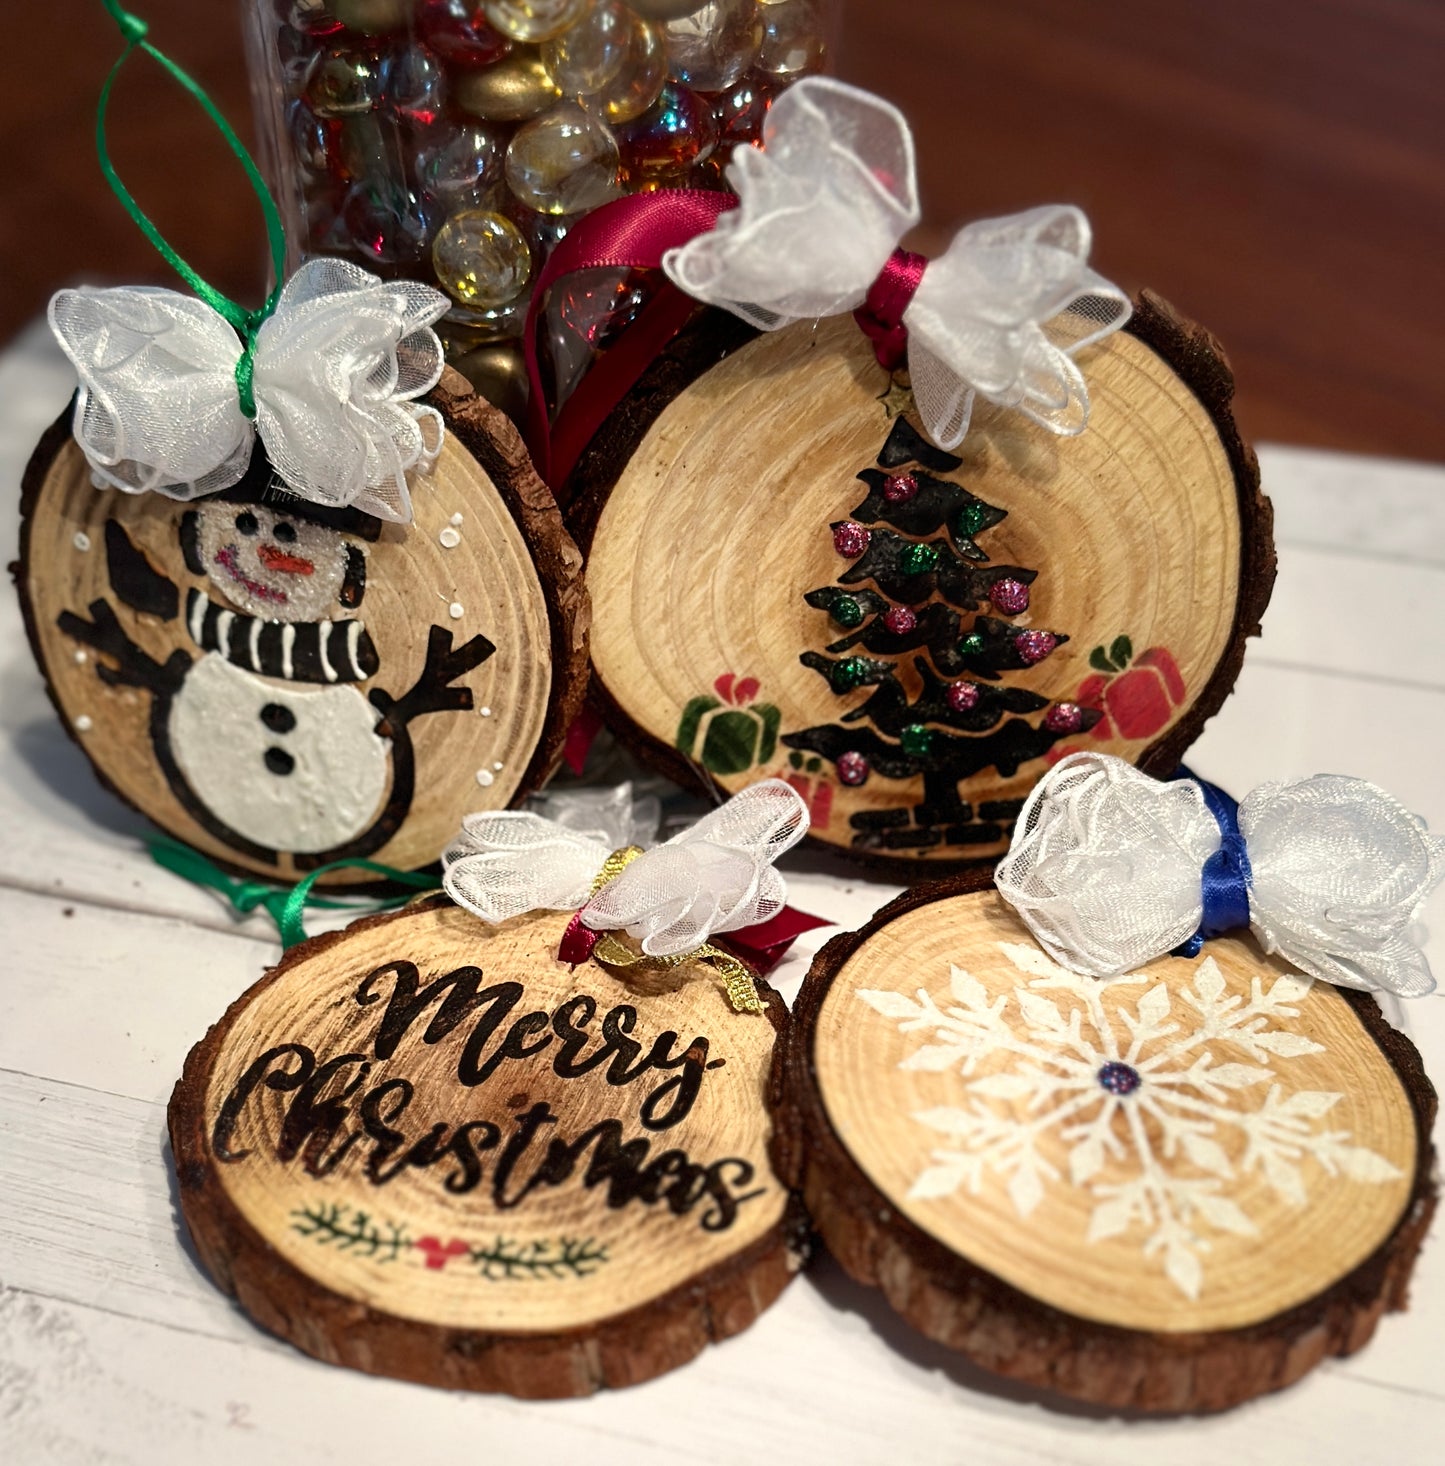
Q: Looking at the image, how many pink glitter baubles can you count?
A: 8